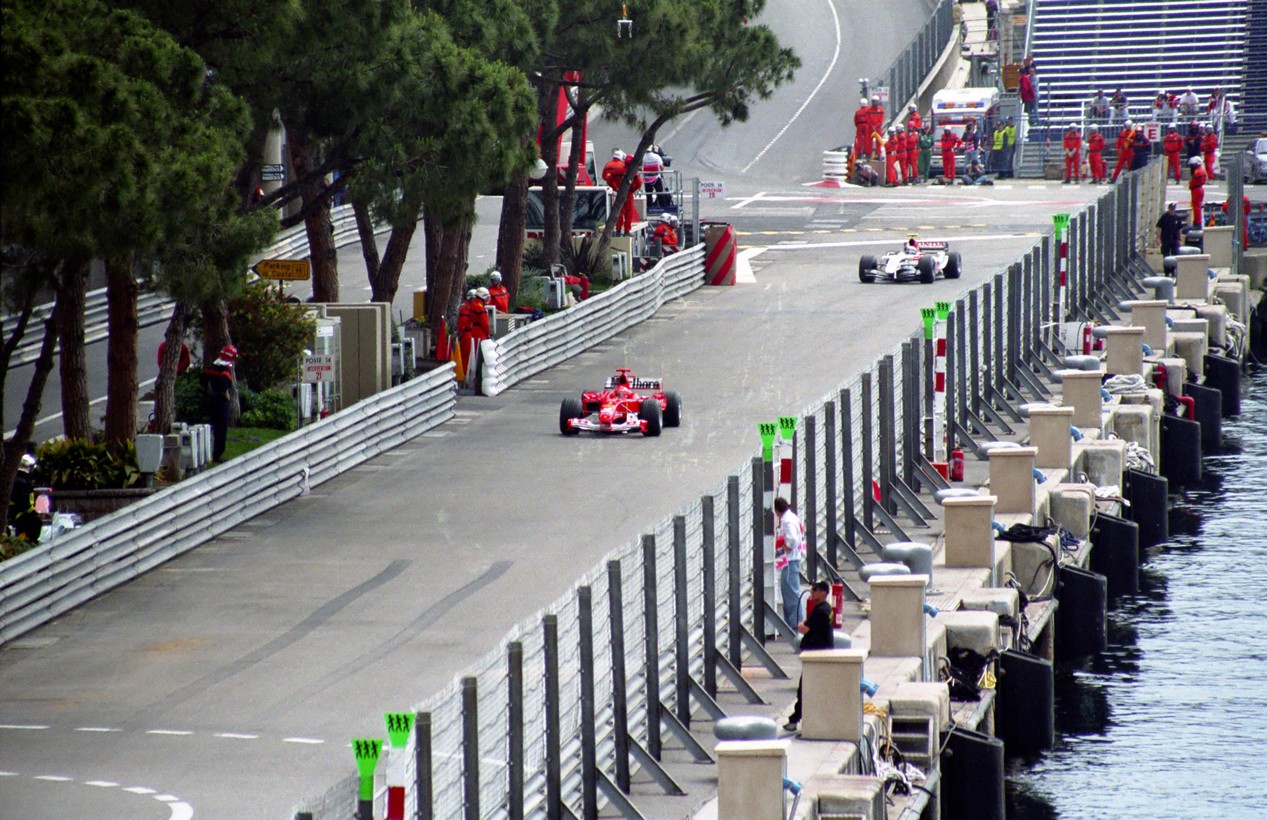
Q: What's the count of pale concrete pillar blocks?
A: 11